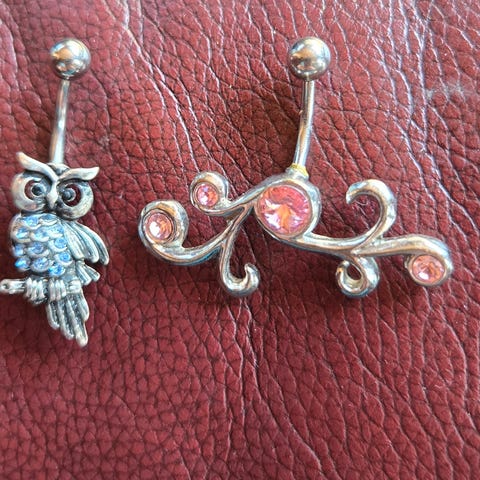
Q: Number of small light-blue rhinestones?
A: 12